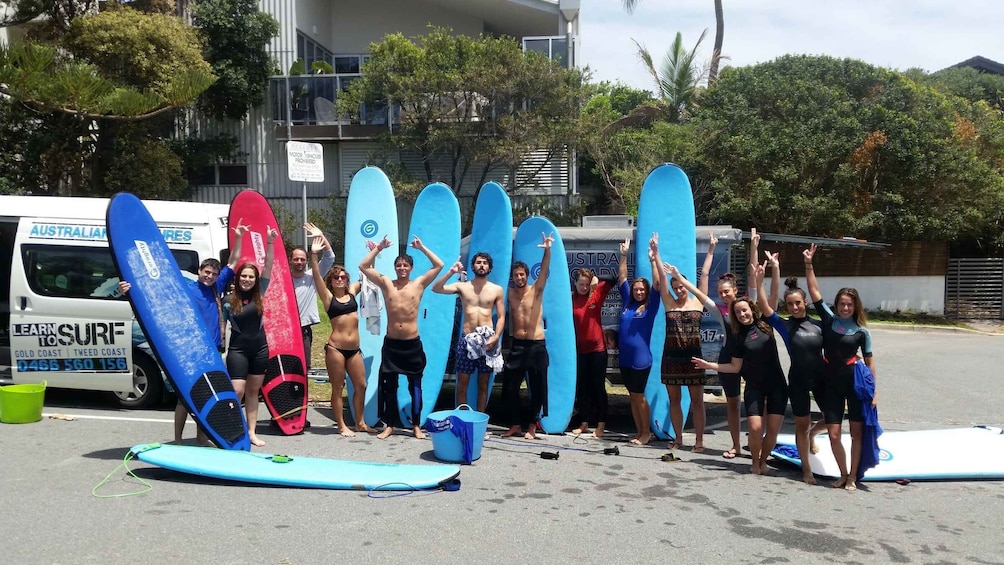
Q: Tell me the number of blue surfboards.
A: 7